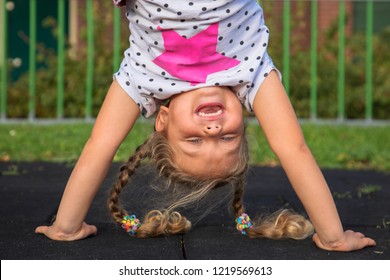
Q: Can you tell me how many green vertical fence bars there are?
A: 9